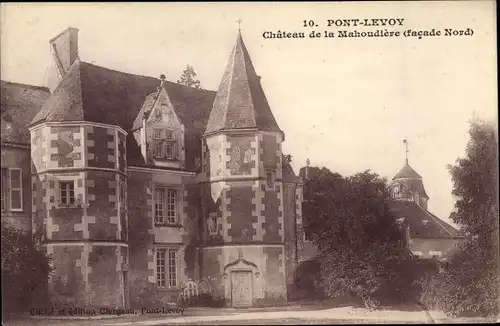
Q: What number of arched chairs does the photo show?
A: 2